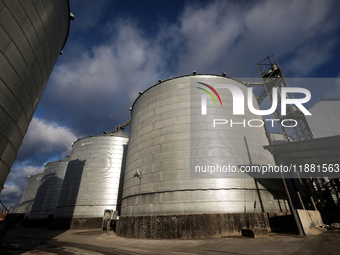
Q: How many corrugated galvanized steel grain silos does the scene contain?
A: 5